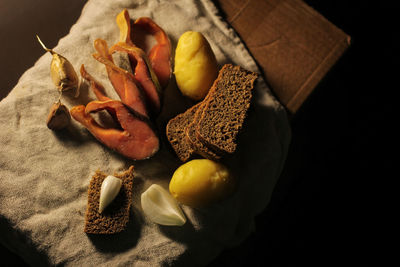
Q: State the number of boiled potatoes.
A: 2